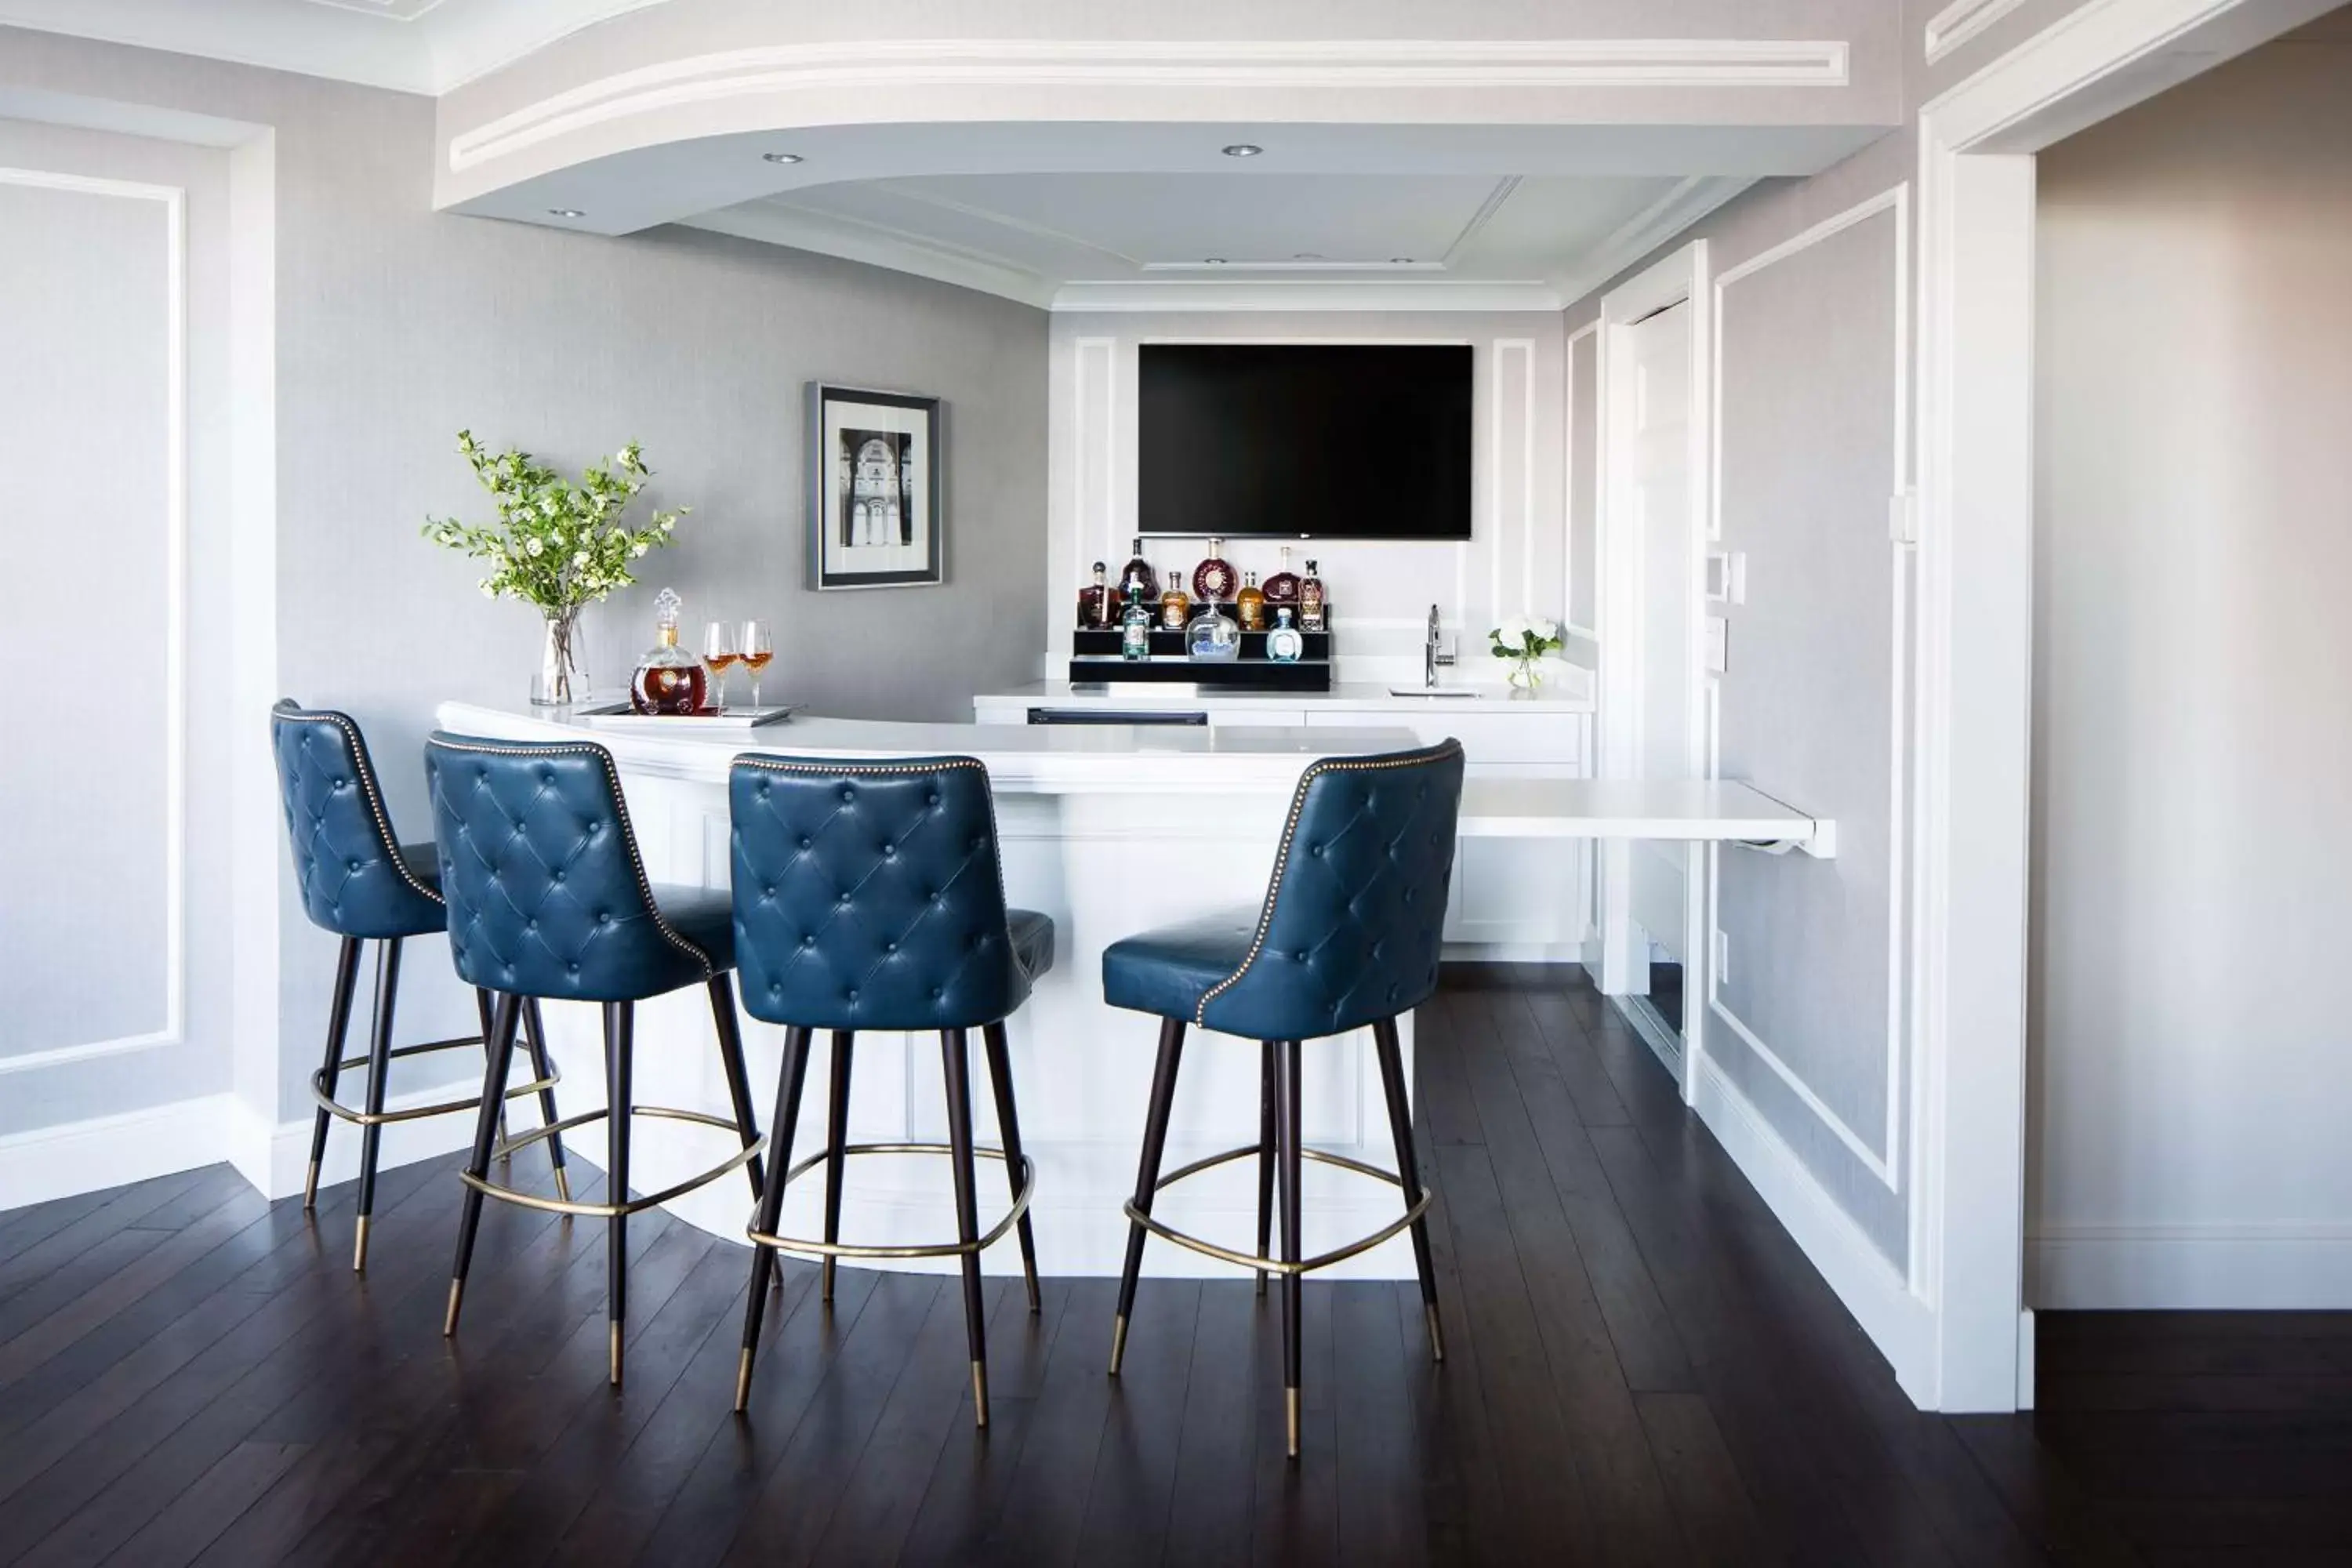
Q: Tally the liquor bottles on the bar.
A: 11